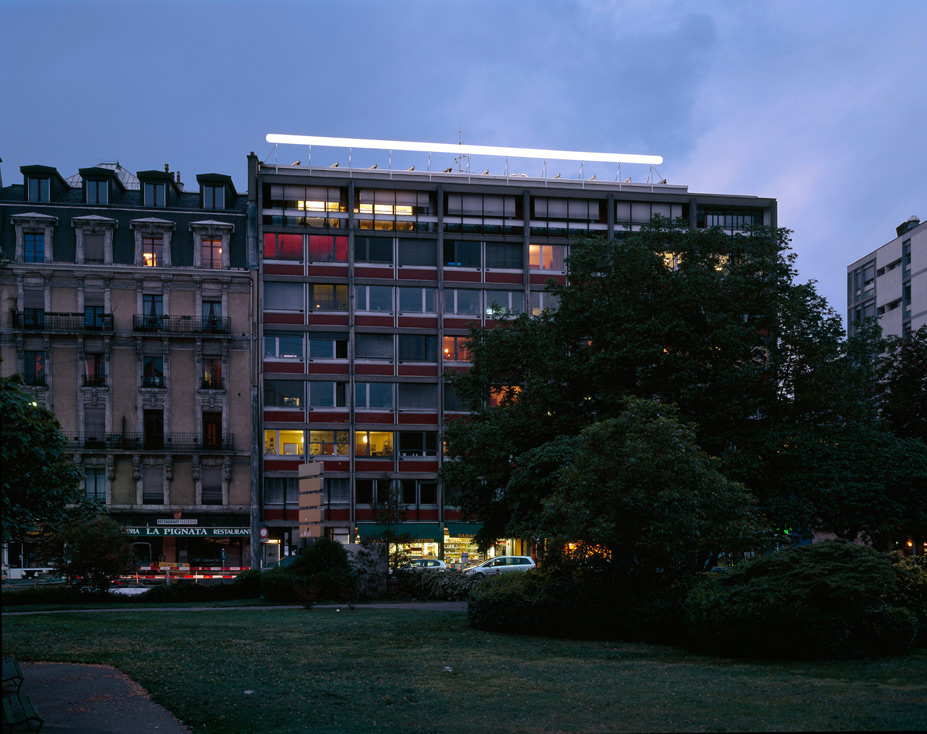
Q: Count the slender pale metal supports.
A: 11